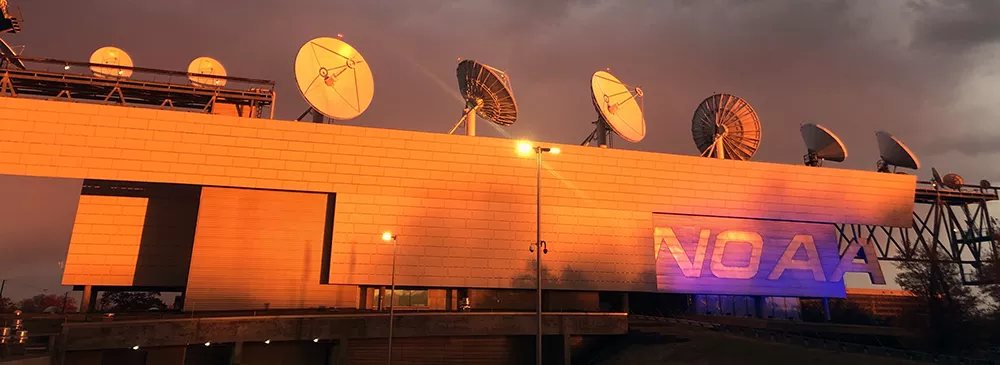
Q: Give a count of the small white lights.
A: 4